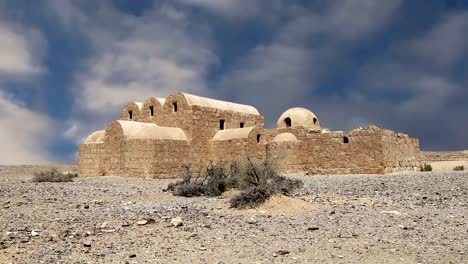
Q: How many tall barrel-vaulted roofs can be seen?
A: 3